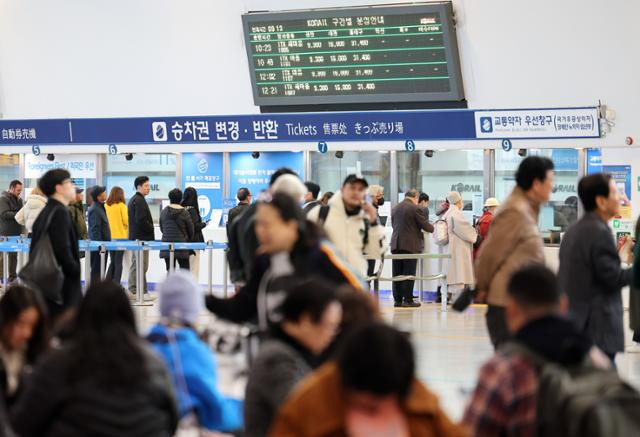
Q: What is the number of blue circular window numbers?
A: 5